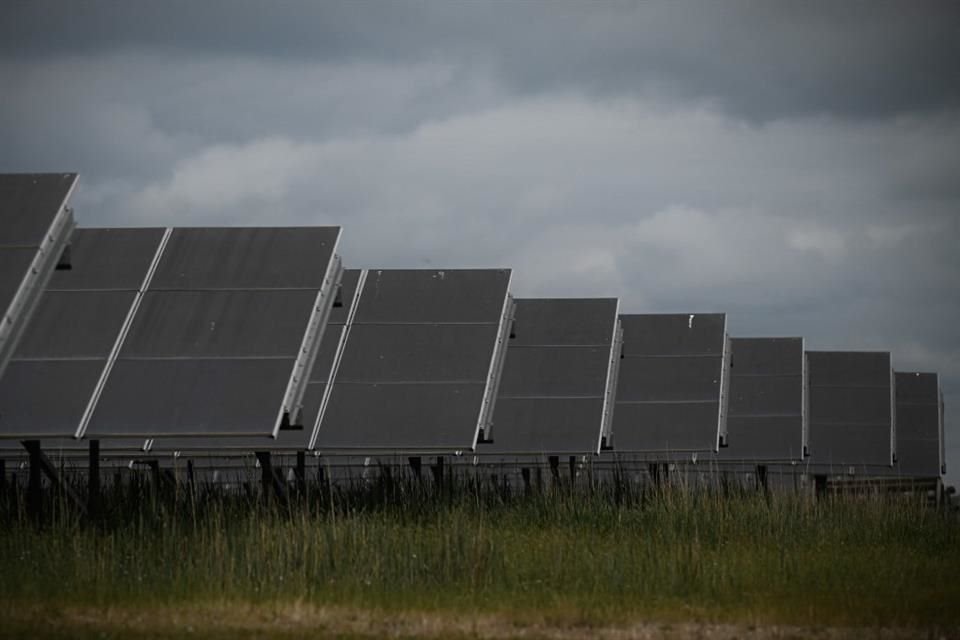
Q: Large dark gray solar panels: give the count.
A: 8